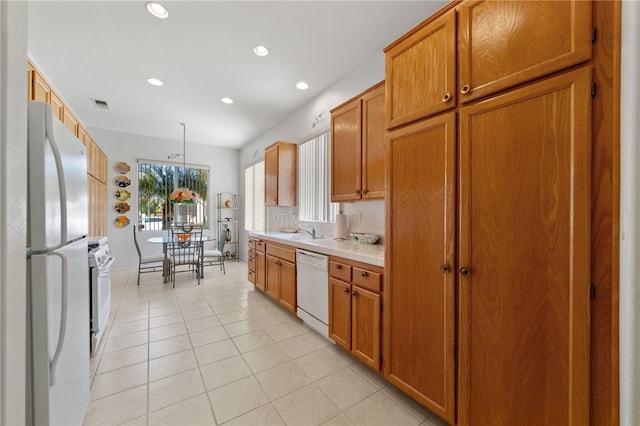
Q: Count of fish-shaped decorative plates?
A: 5